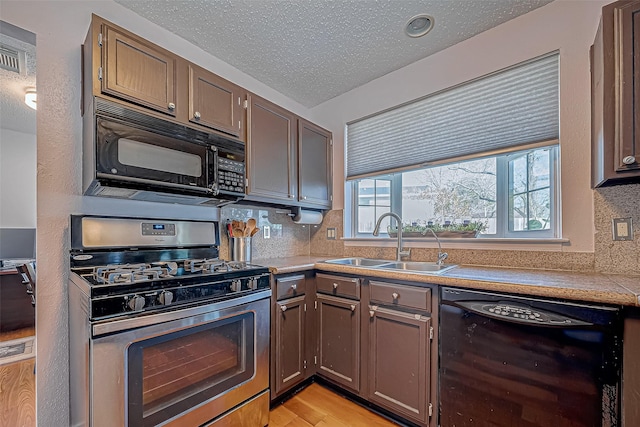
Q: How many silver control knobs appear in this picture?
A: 4